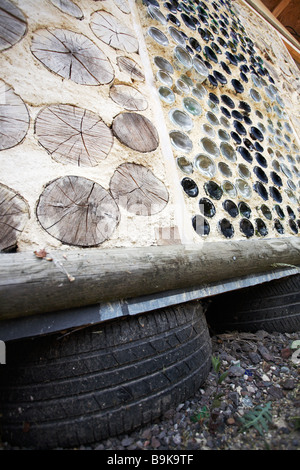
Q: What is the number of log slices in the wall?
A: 13